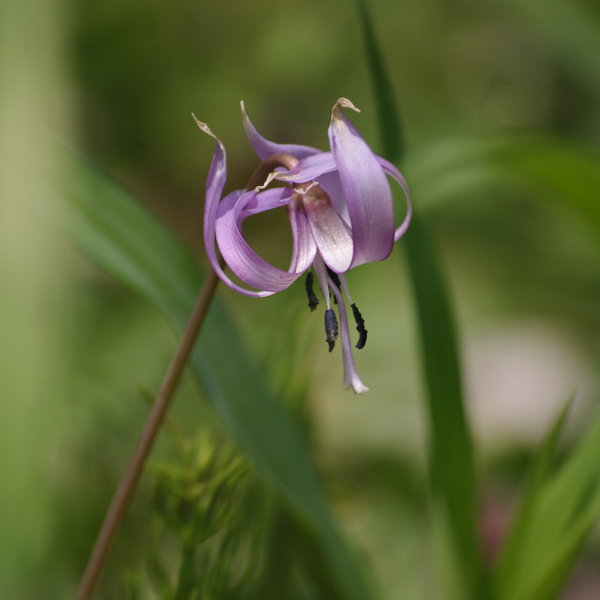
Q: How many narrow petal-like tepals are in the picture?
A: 6